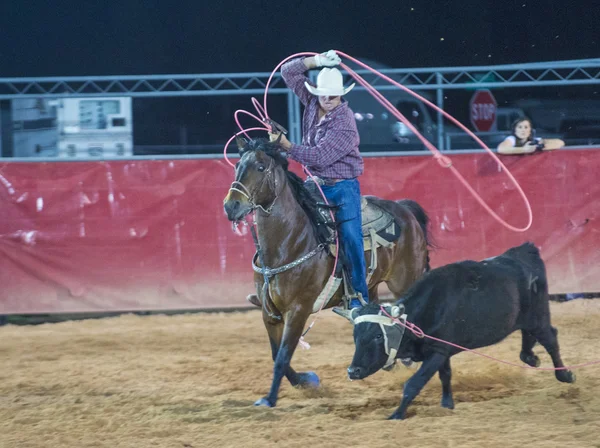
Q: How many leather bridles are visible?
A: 1